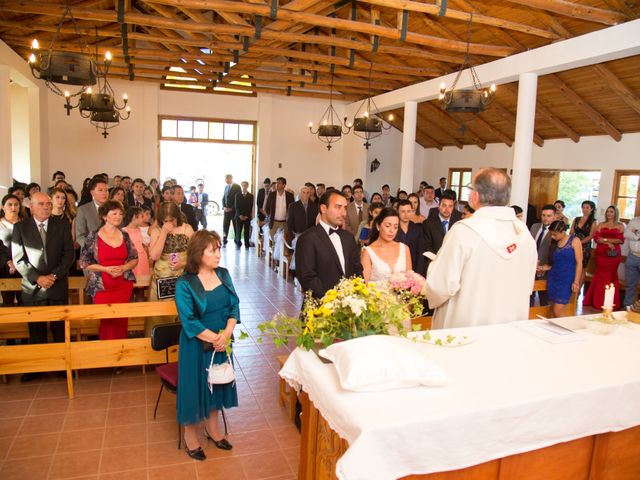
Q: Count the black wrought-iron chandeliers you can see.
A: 6